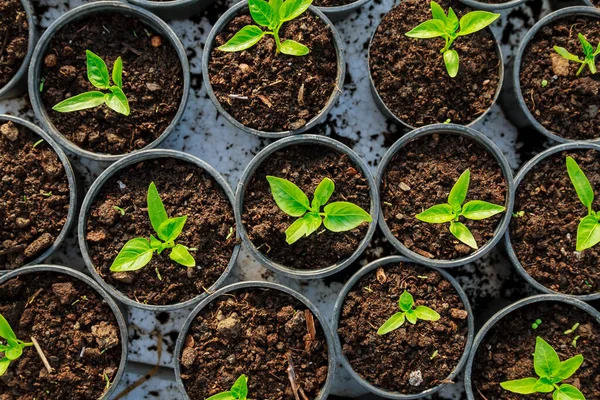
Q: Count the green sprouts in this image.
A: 12